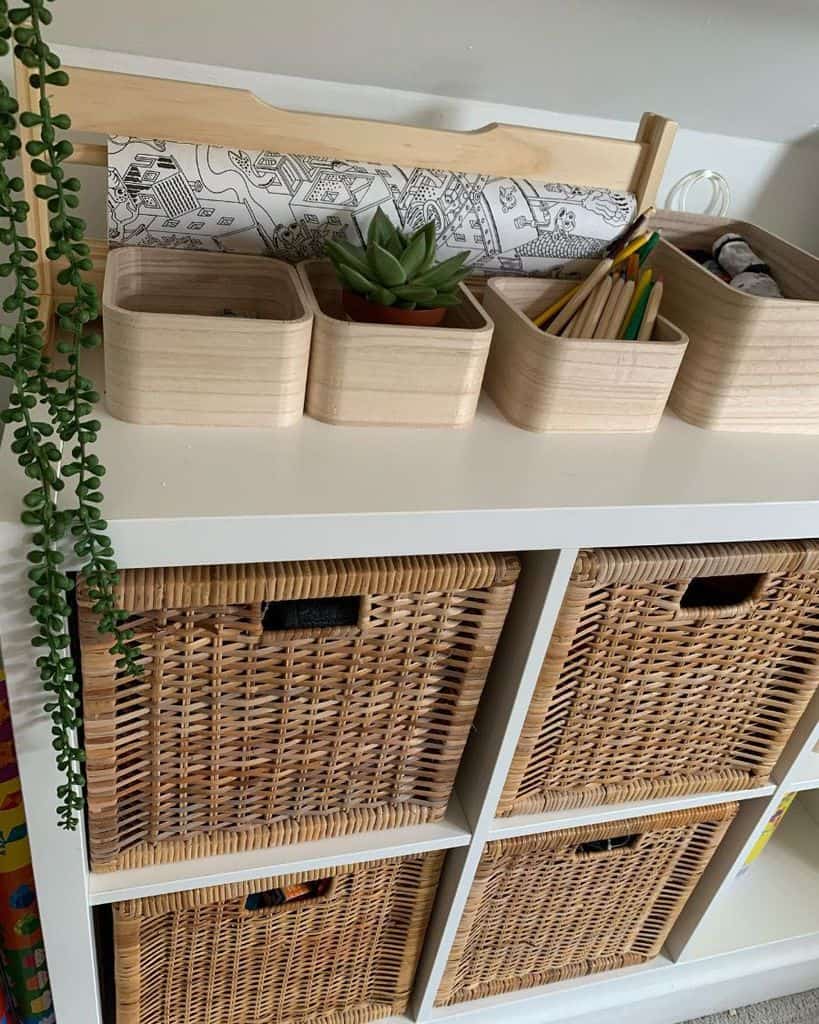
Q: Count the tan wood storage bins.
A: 4